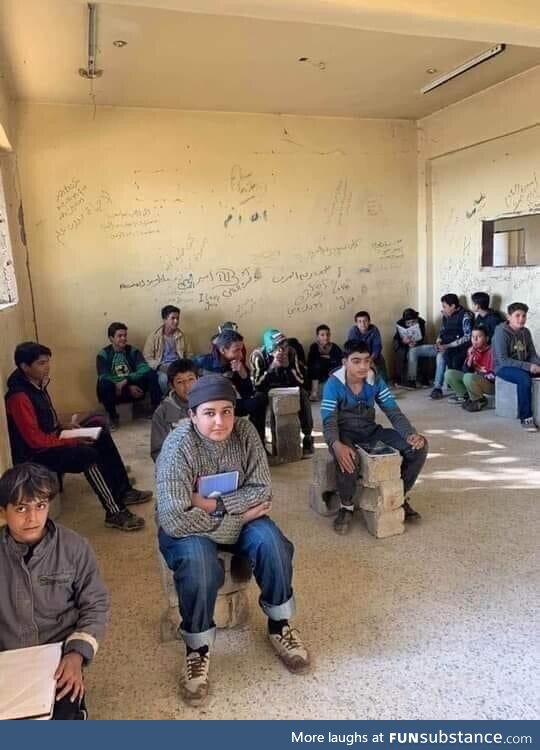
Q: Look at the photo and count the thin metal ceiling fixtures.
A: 2